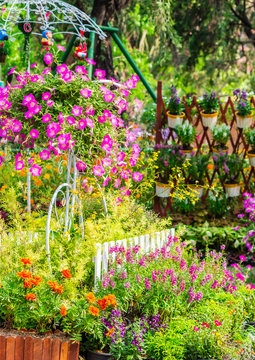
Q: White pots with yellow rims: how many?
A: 9